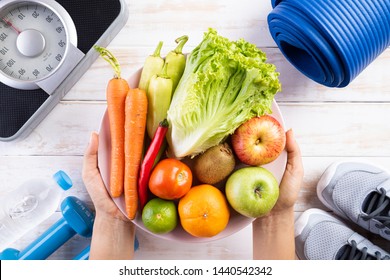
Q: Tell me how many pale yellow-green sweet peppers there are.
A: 3